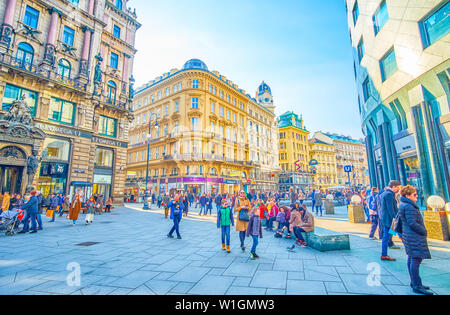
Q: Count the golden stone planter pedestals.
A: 3